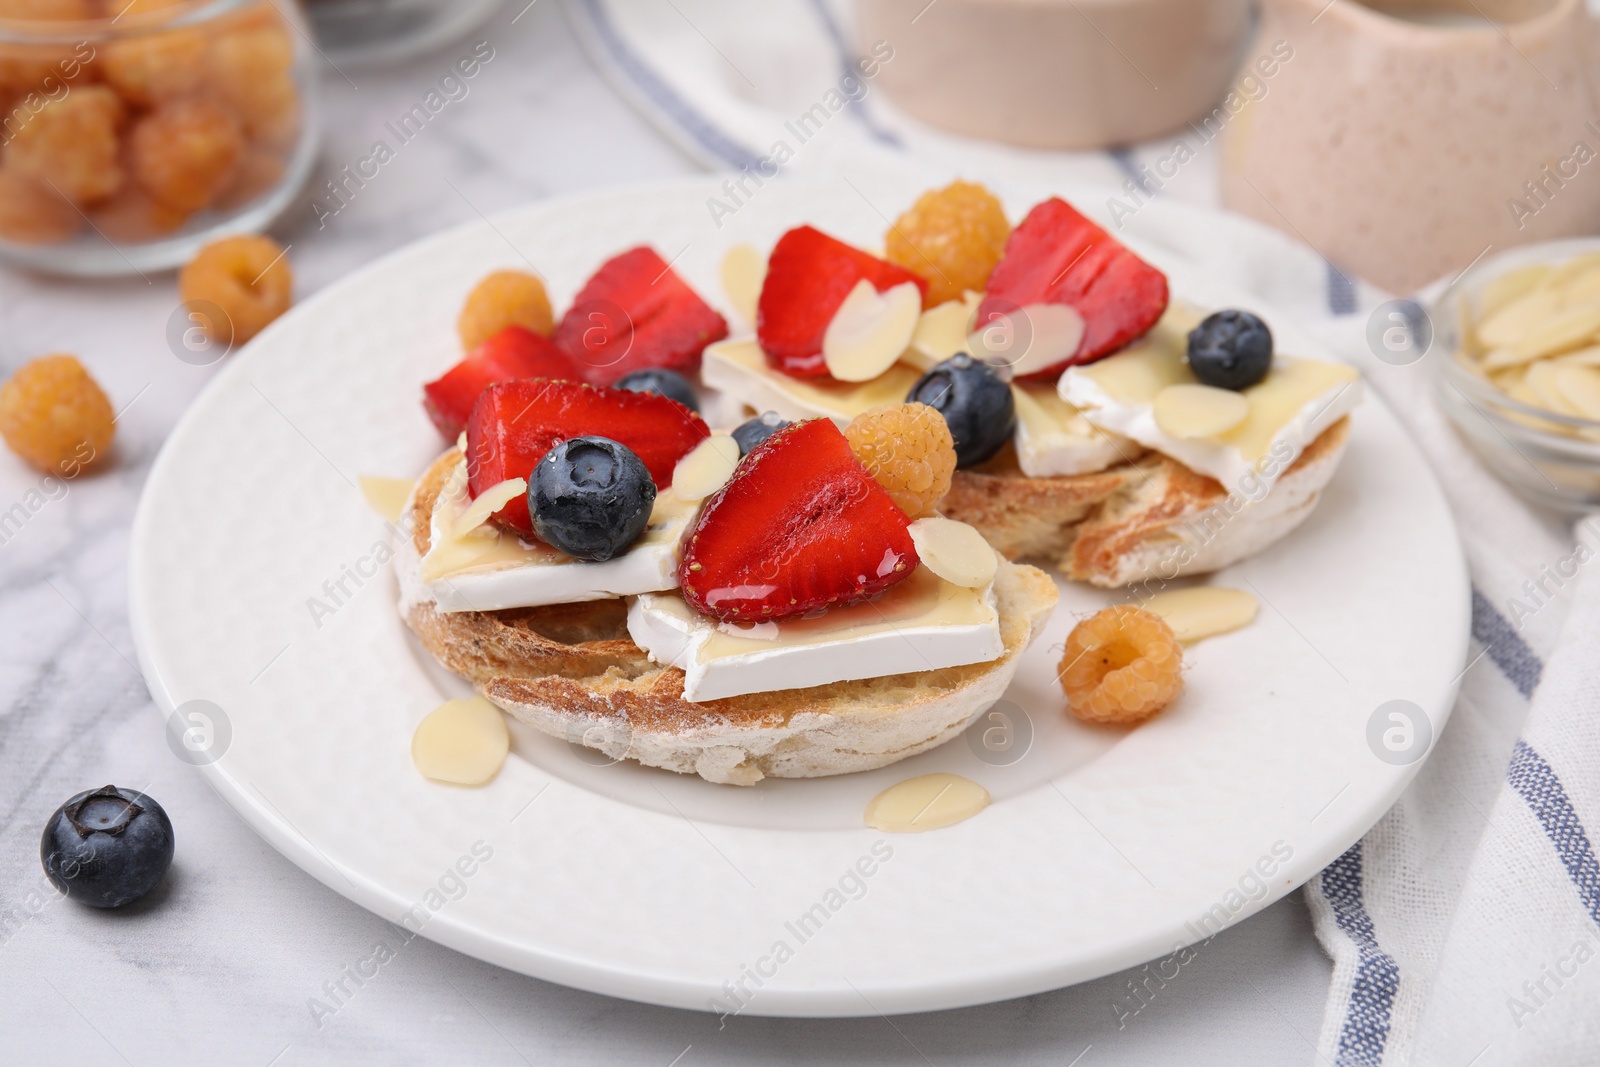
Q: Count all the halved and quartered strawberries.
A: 6